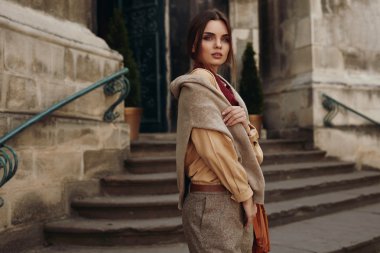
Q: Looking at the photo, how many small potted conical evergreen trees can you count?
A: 2